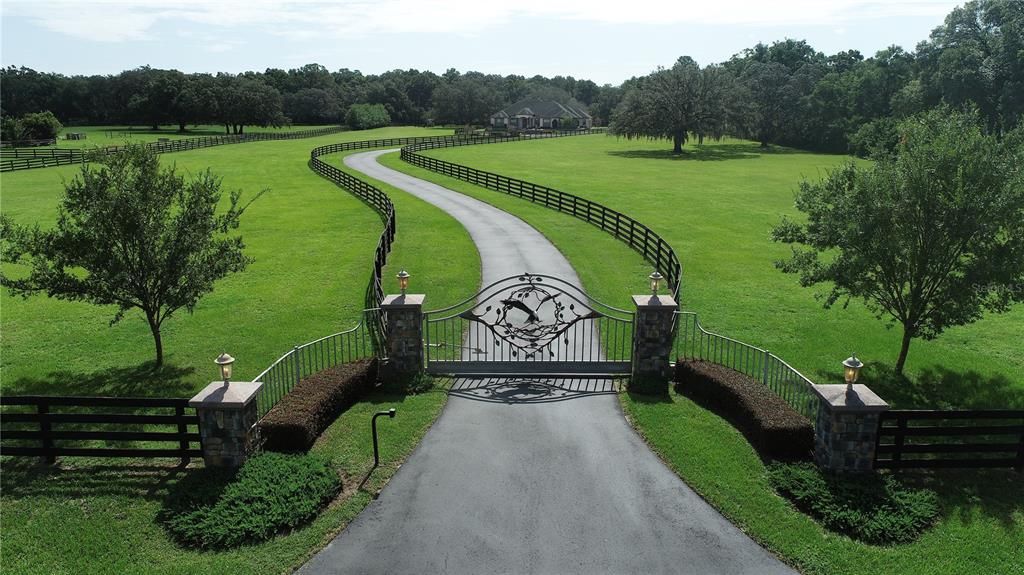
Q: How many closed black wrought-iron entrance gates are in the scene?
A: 1